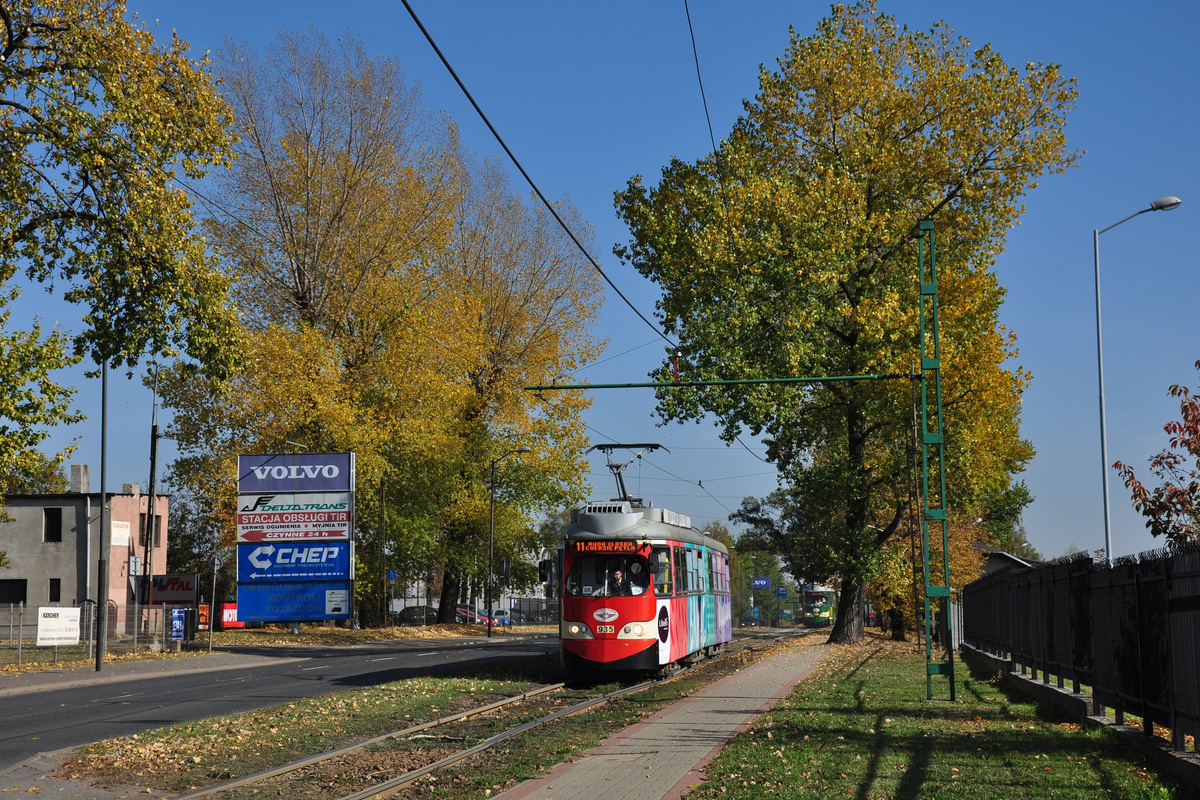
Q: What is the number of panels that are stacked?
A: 4